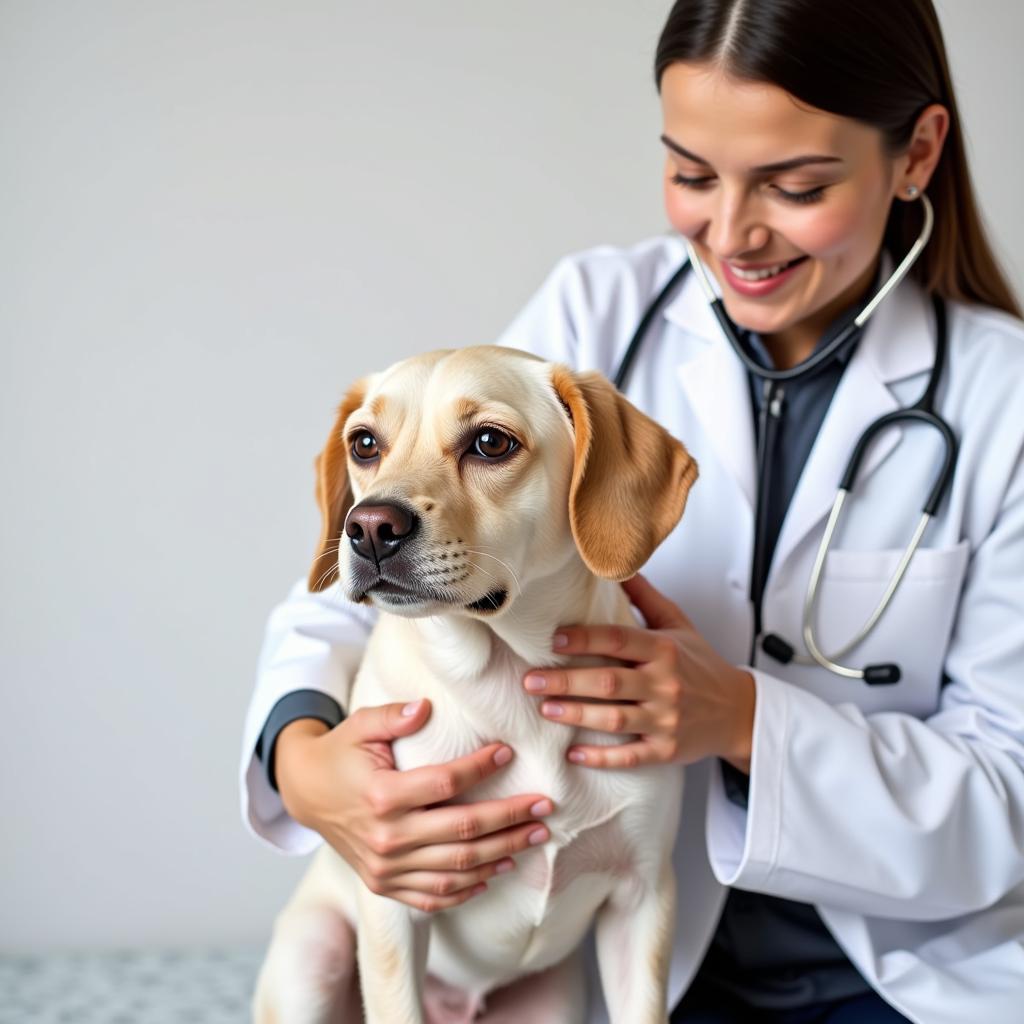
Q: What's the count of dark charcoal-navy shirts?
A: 1